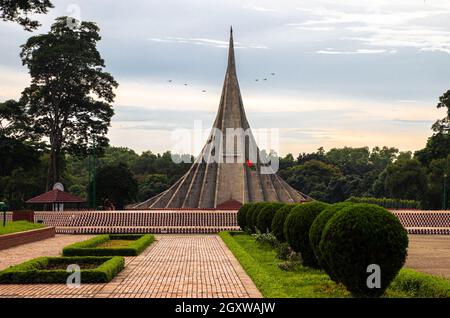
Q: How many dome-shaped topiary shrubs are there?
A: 8